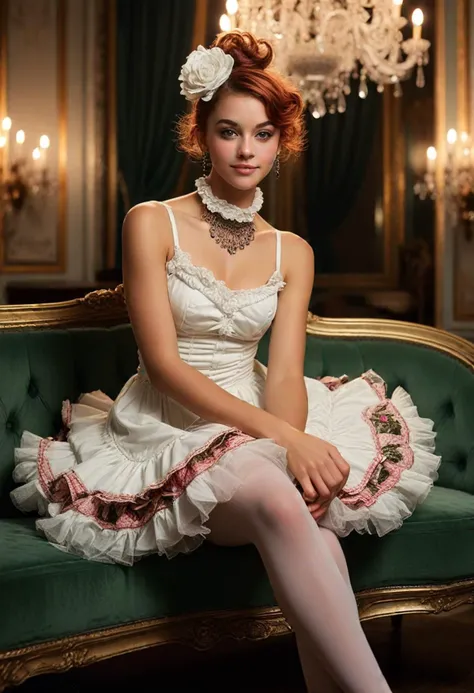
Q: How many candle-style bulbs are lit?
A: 13